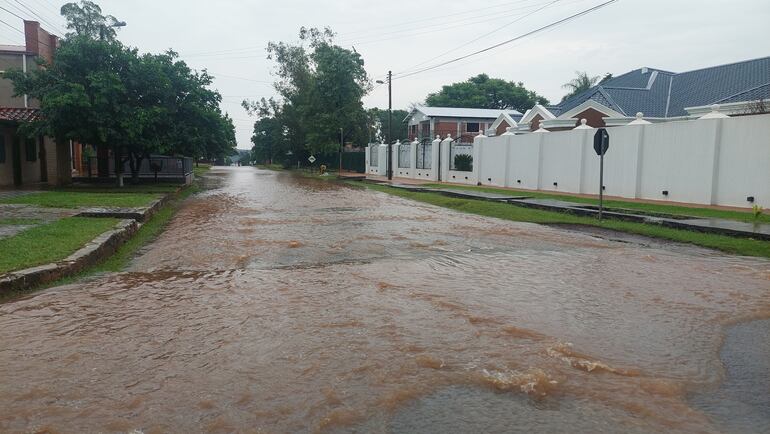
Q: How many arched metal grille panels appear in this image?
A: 4